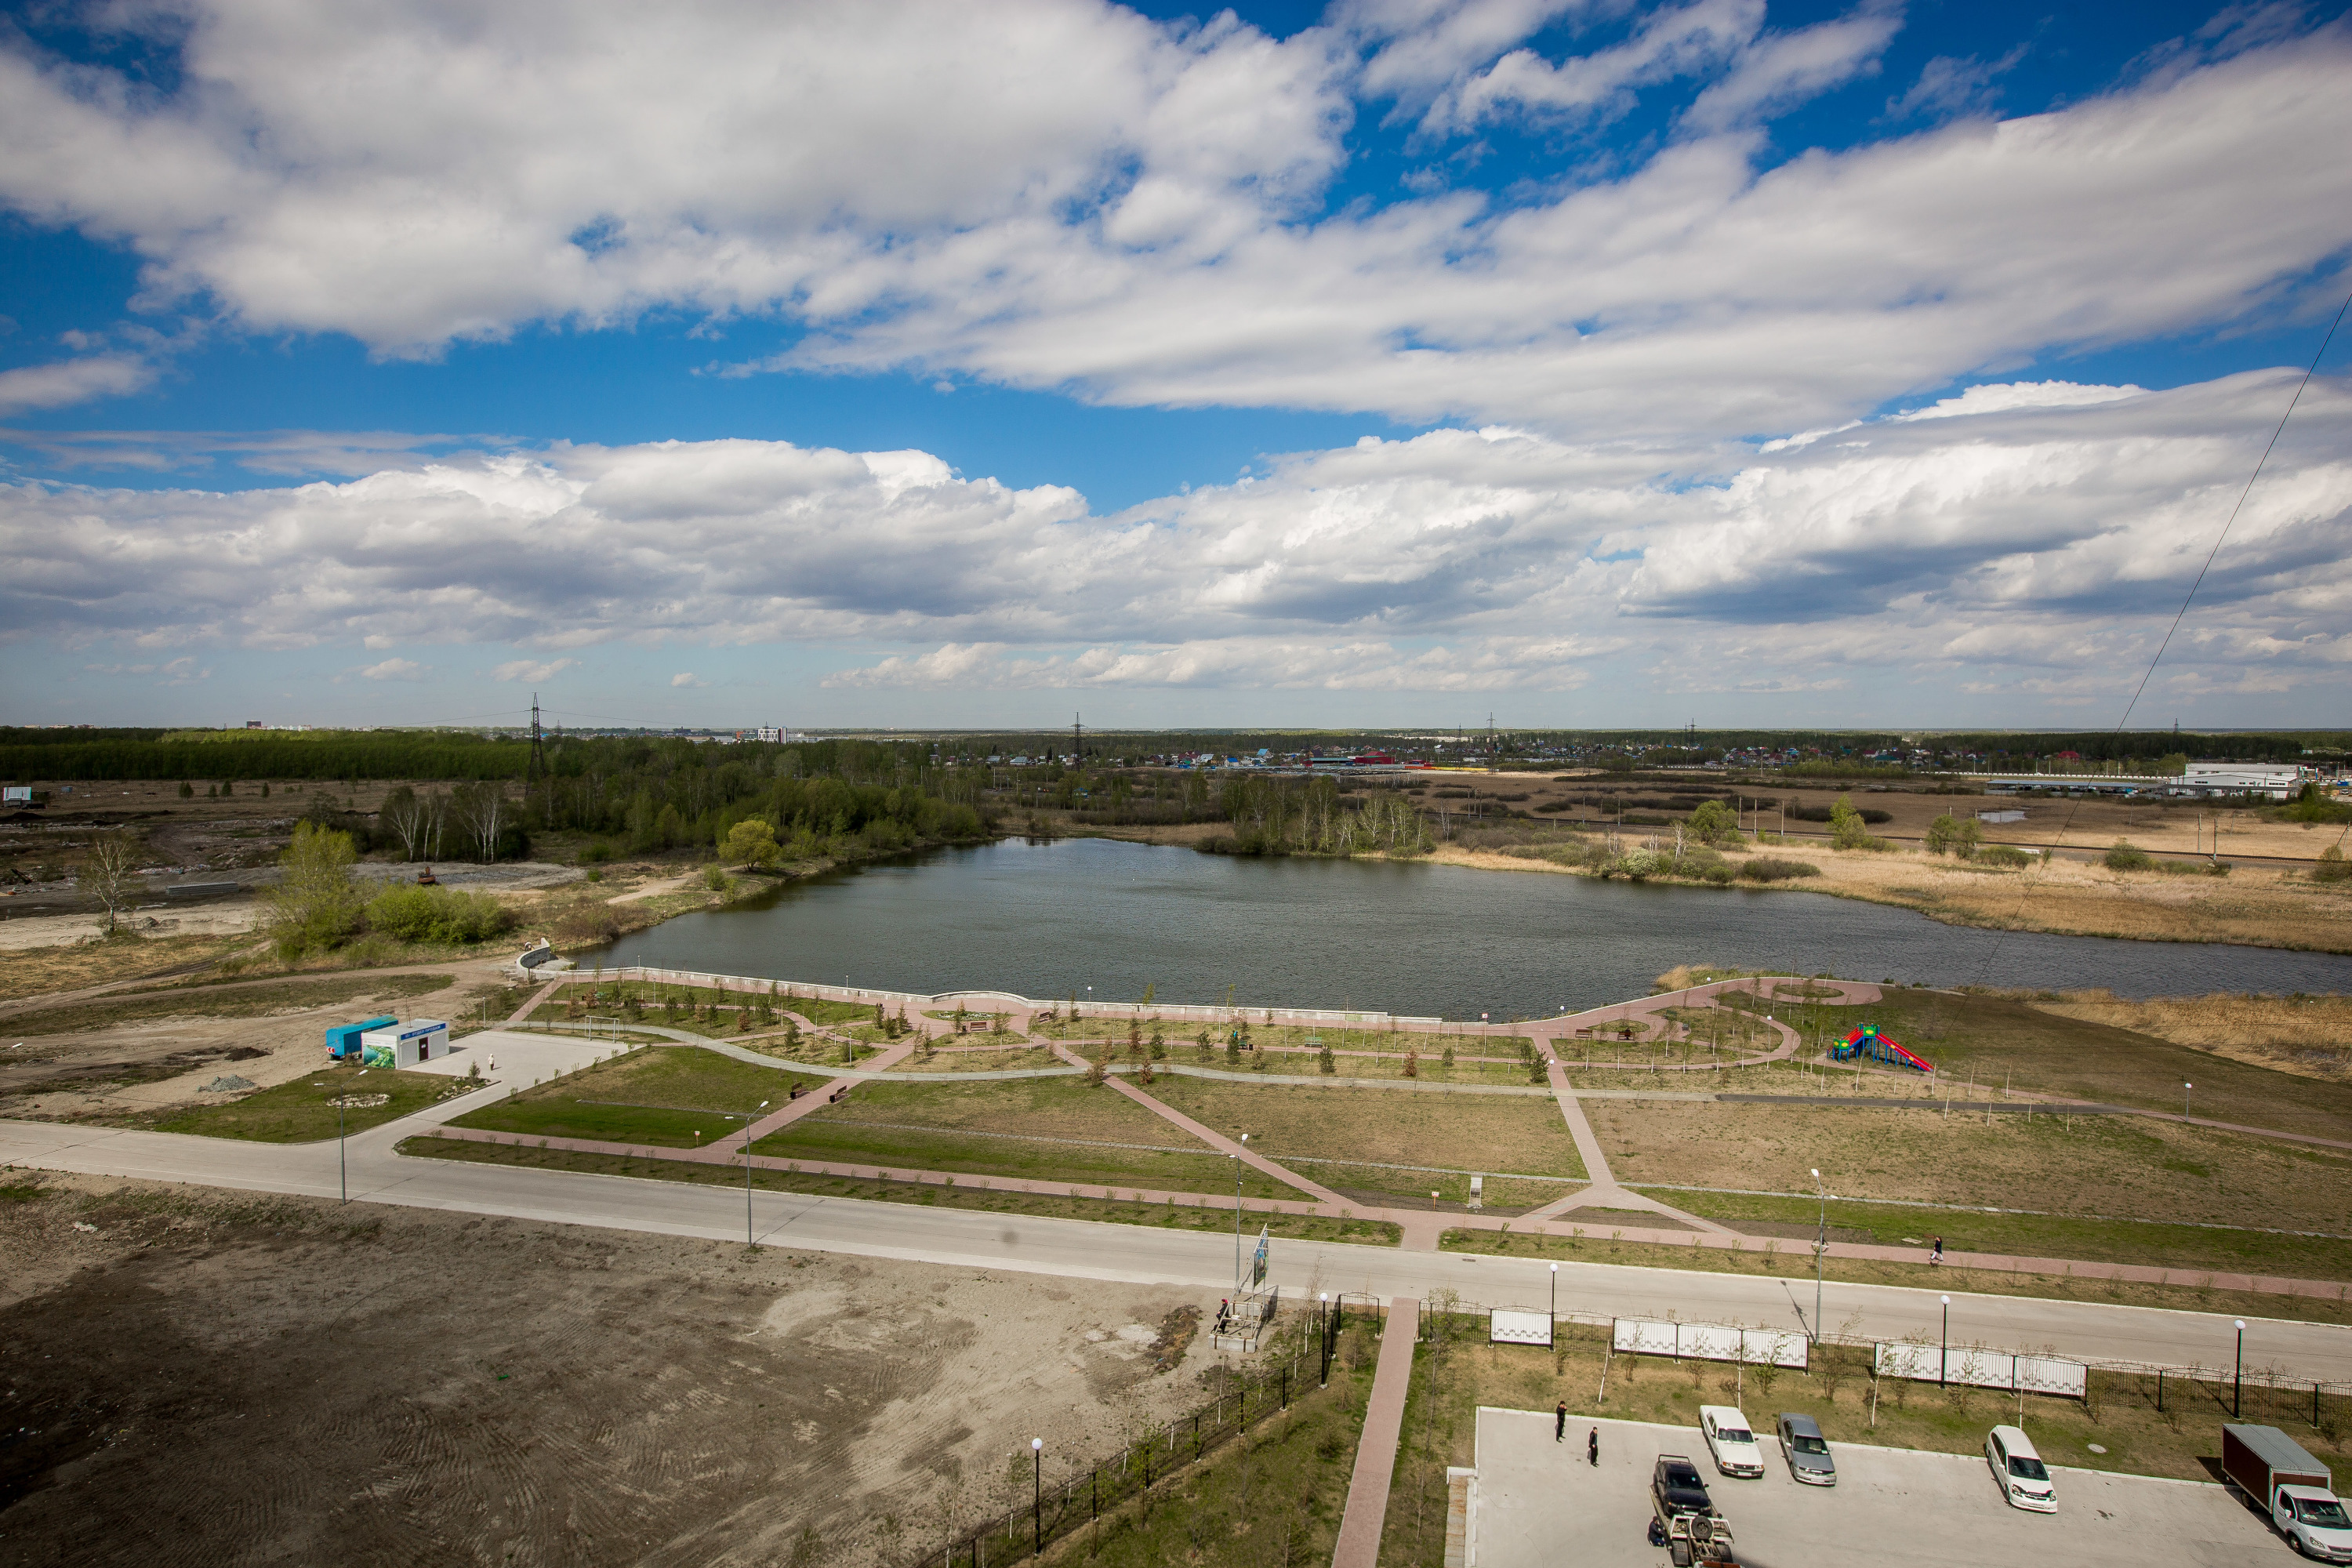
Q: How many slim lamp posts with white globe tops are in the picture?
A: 11